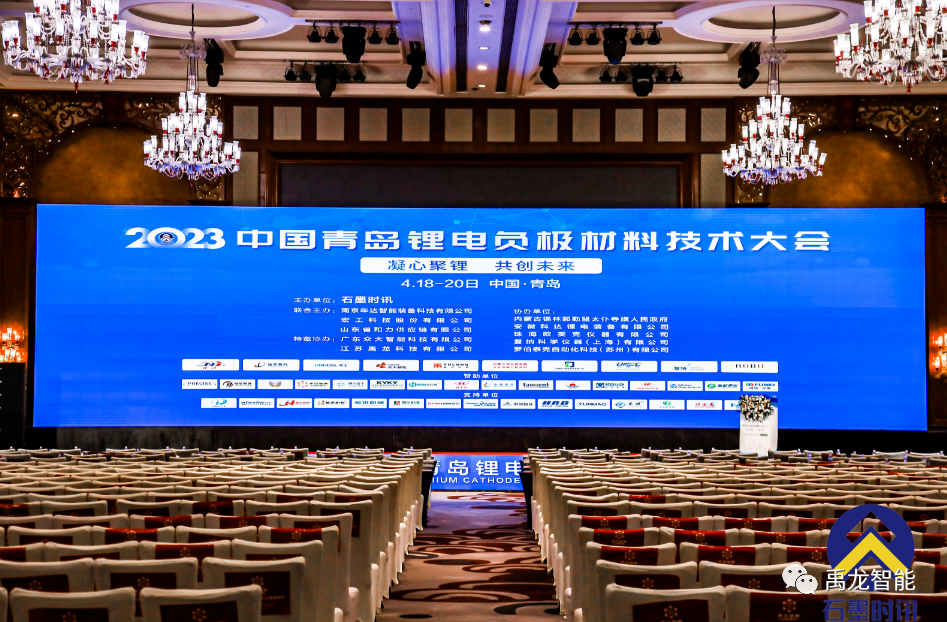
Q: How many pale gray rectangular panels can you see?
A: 14